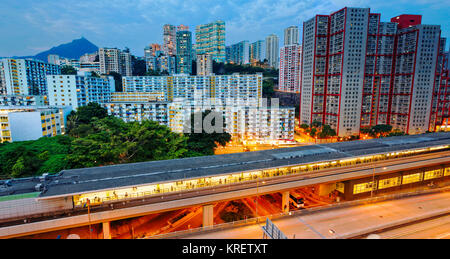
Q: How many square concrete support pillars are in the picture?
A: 3